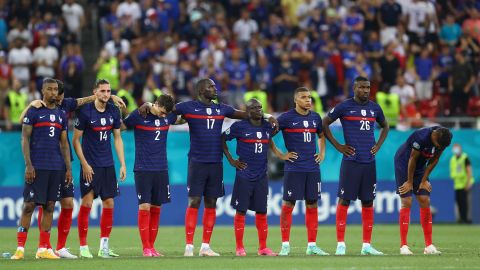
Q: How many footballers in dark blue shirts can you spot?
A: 9